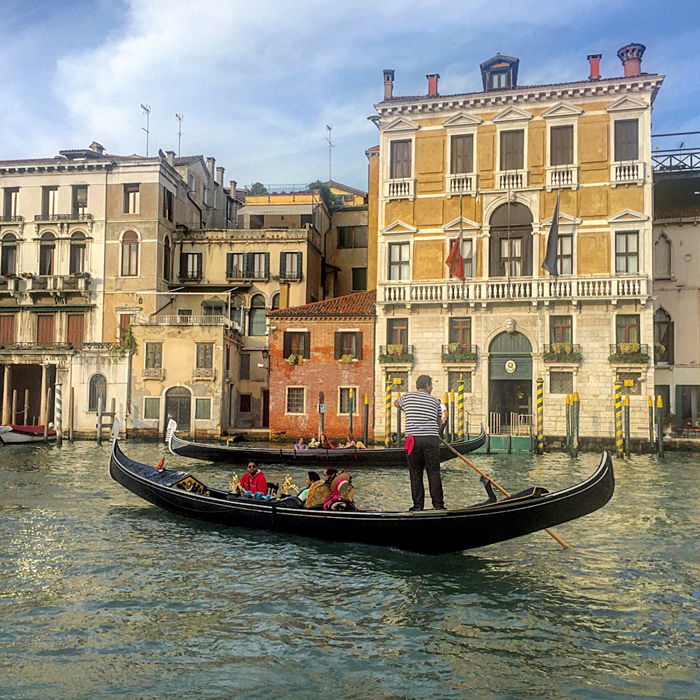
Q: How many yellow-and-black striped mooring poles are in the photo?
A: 4